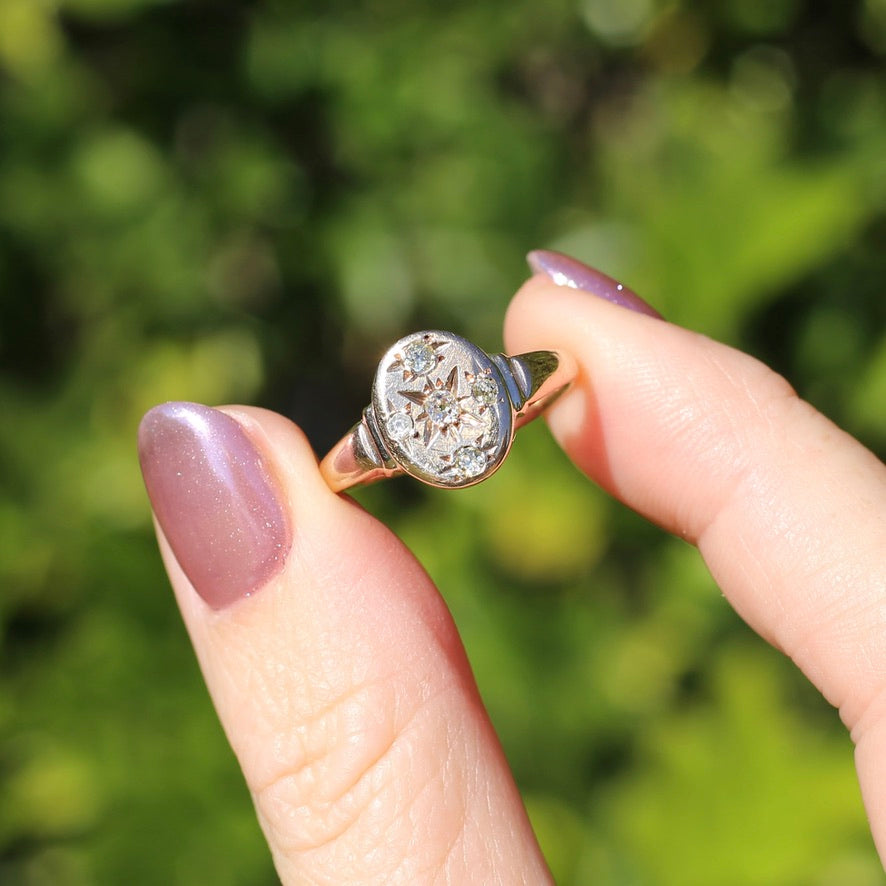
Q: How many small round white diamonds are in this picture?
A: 5